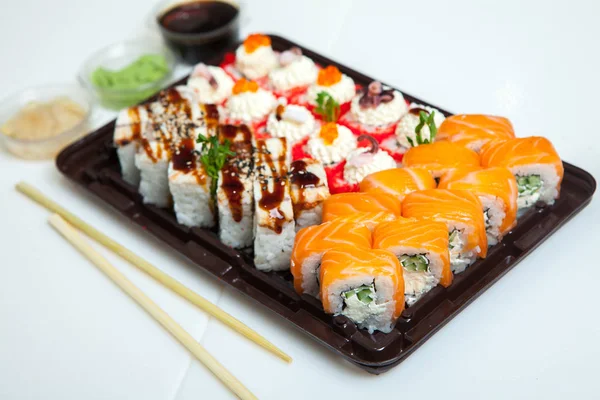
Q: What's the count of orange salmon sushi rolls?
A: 10